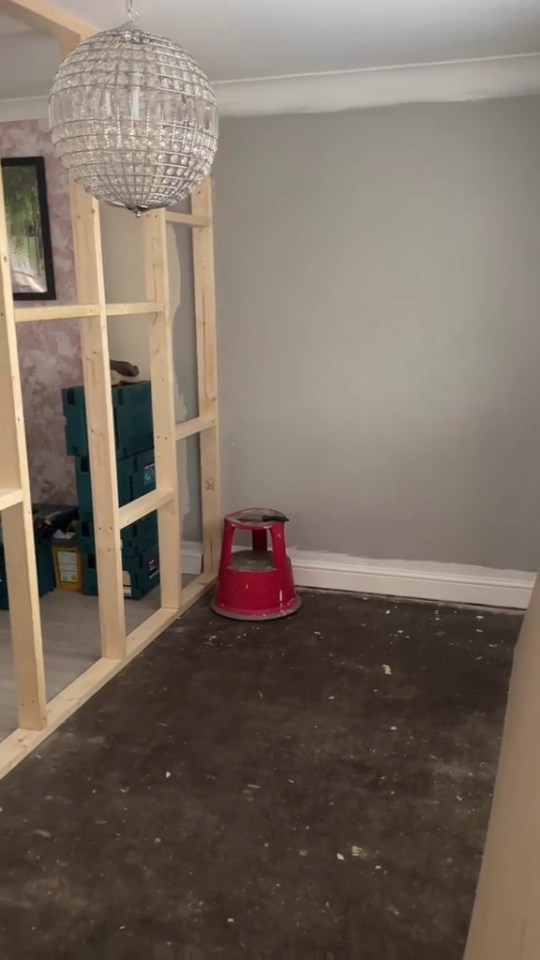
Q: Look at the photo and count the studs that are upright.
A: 4